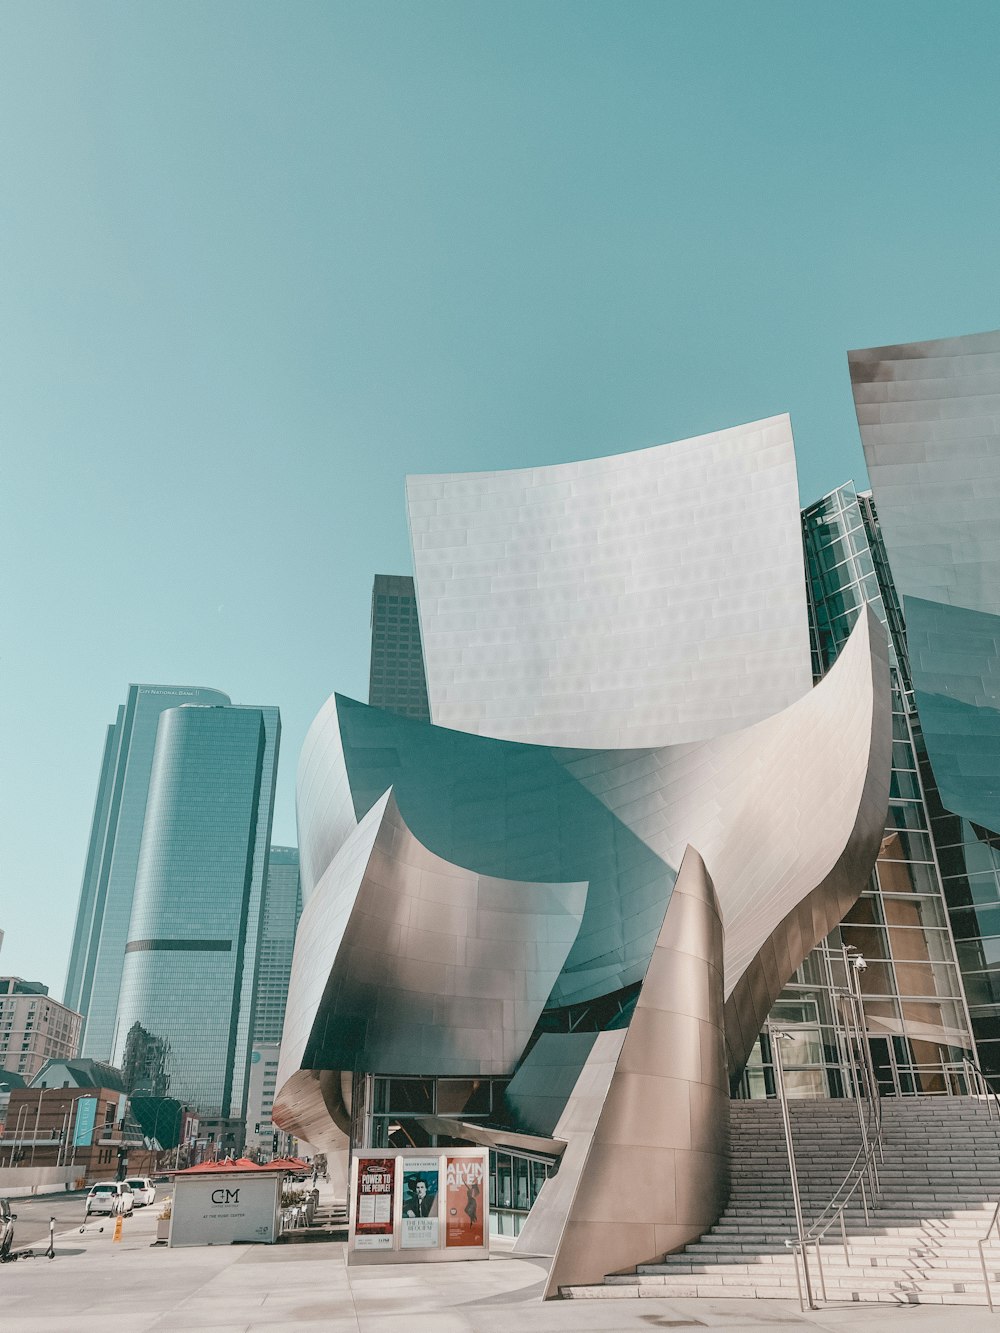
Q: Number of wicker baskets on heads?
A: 0